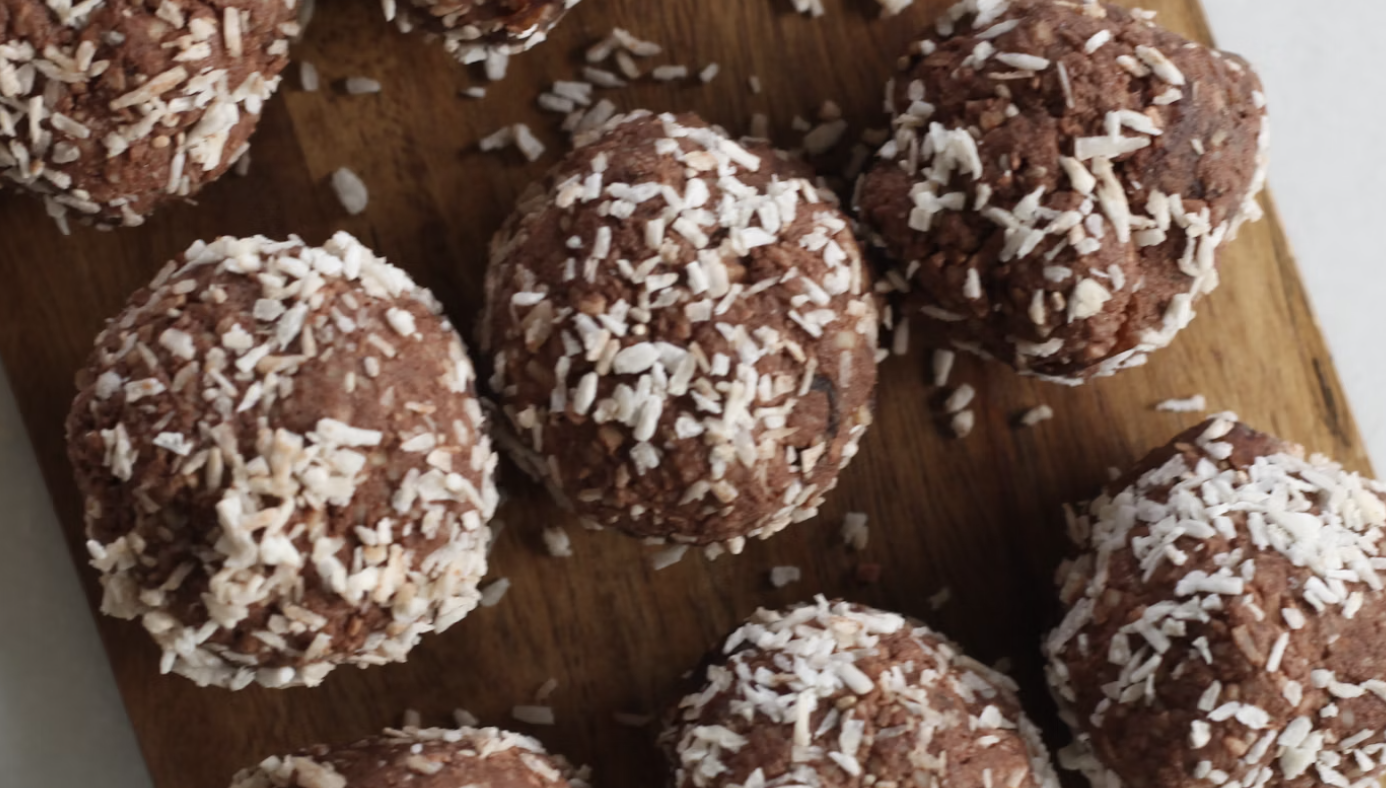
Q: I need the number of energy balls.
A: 8